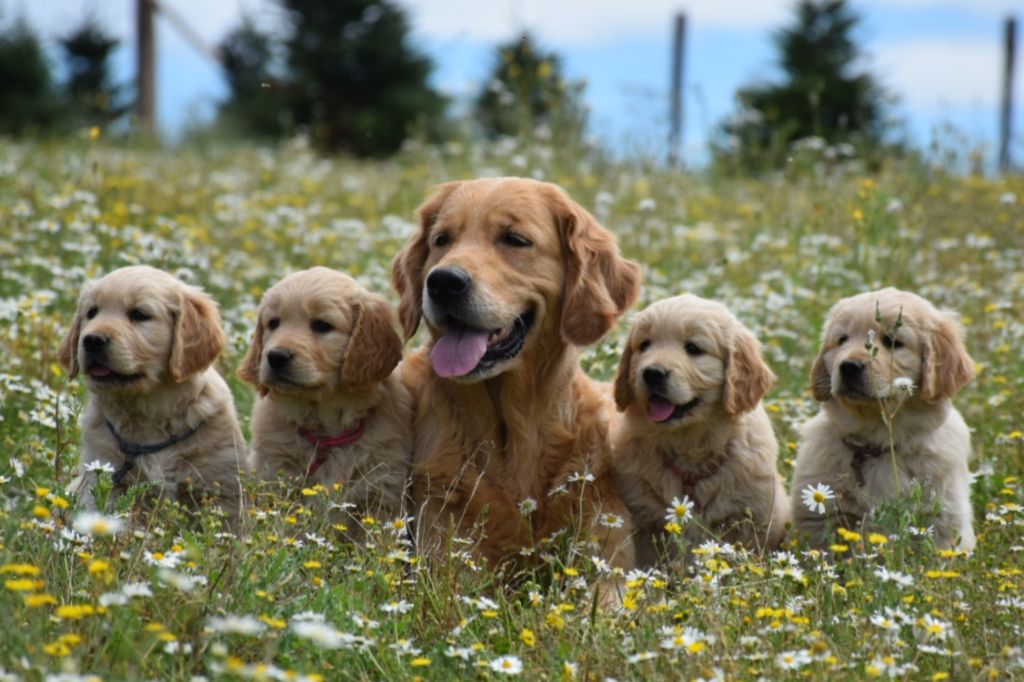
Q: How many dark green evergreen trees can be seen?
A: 6